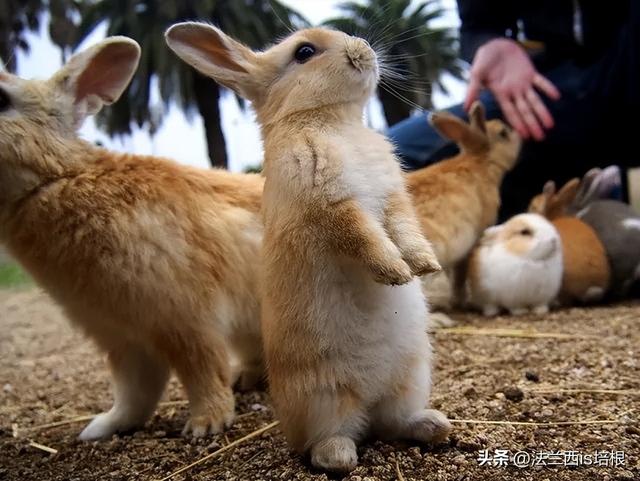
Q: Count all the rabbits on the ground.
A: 6